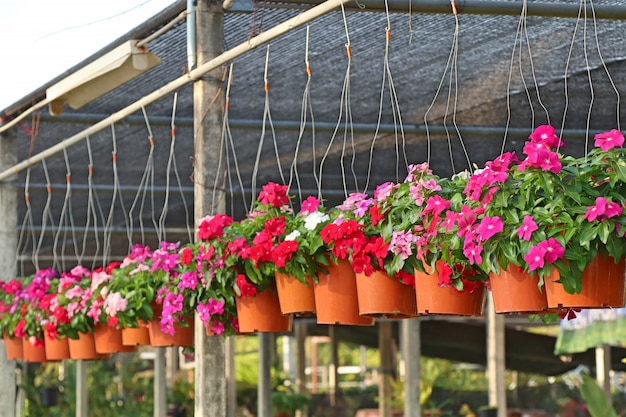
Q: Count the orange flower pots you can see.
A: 15